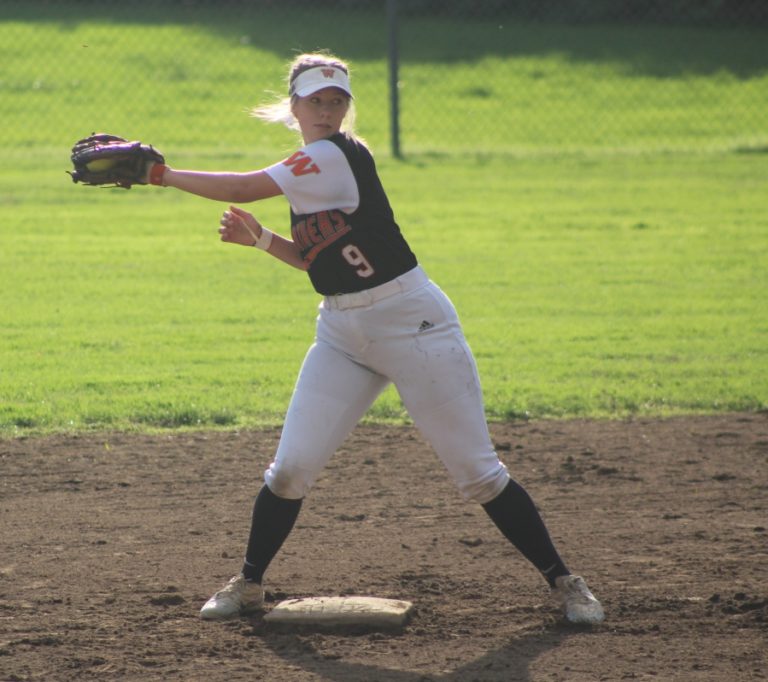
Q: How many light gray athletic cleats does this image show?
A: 2